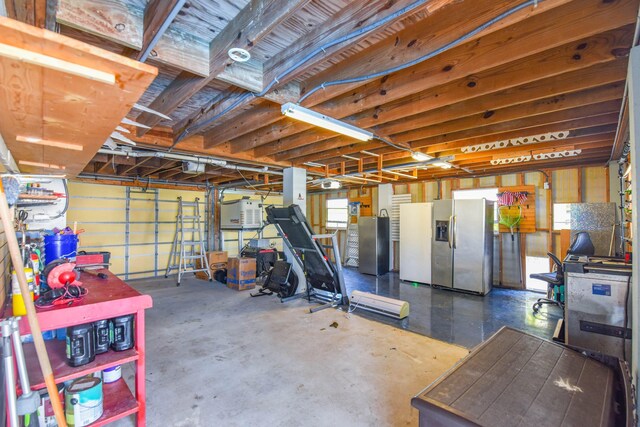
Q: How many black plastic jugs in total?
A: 3